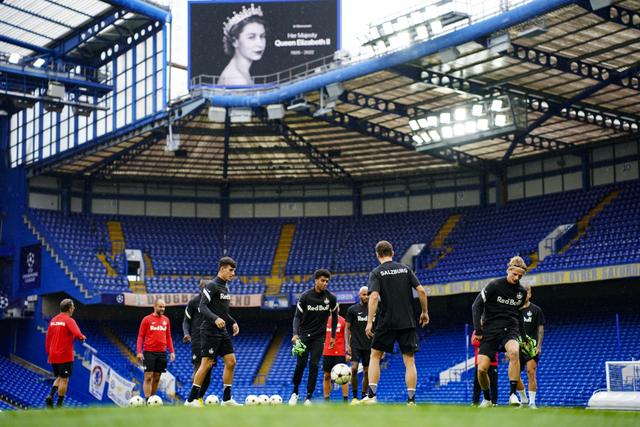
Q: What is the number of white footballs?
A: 7